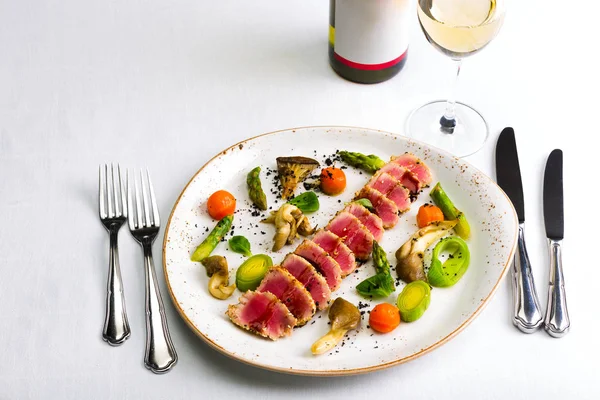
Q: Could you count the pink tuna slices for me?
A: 11